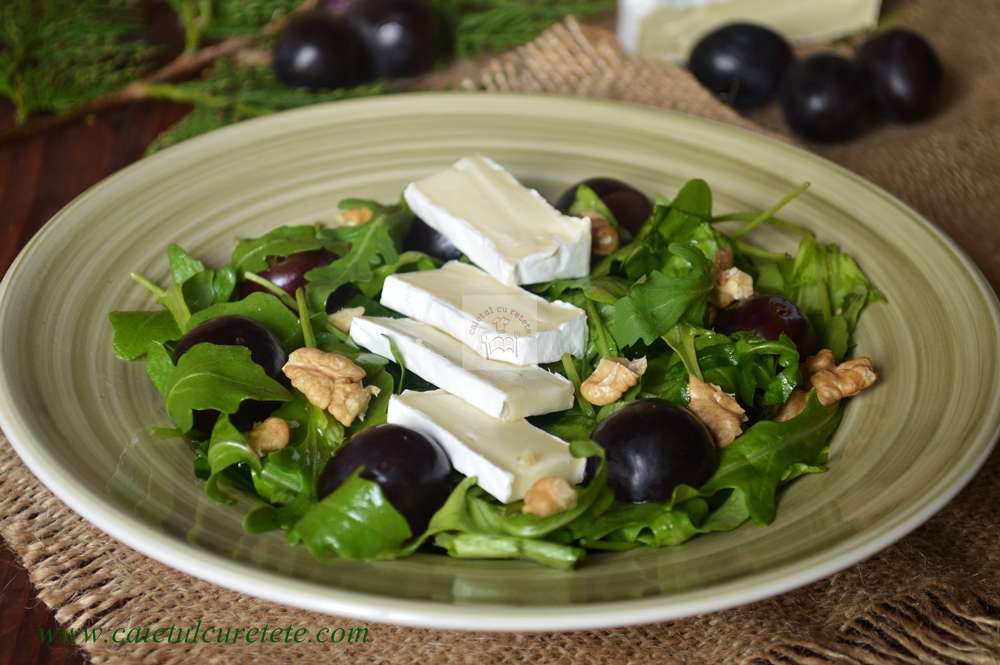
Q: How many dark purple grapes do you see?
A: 12